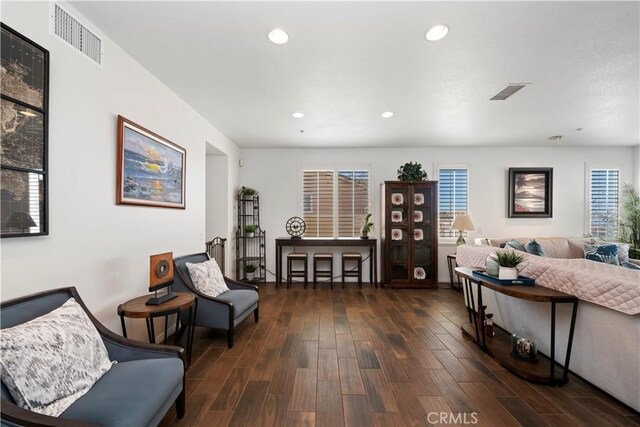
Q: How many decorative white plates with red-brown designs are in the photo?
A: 7